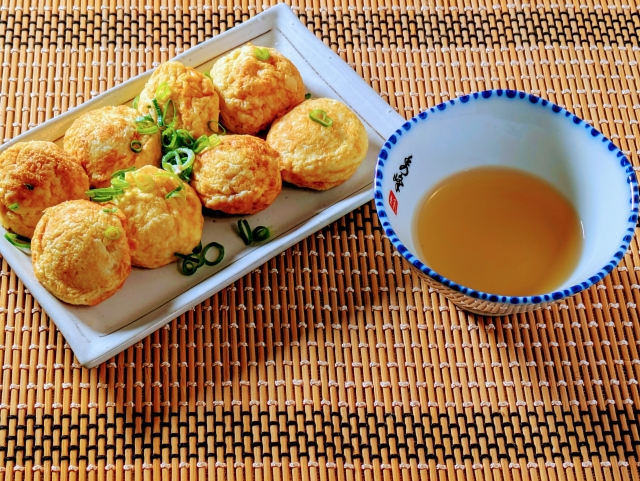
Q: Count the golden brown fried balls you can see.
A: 8